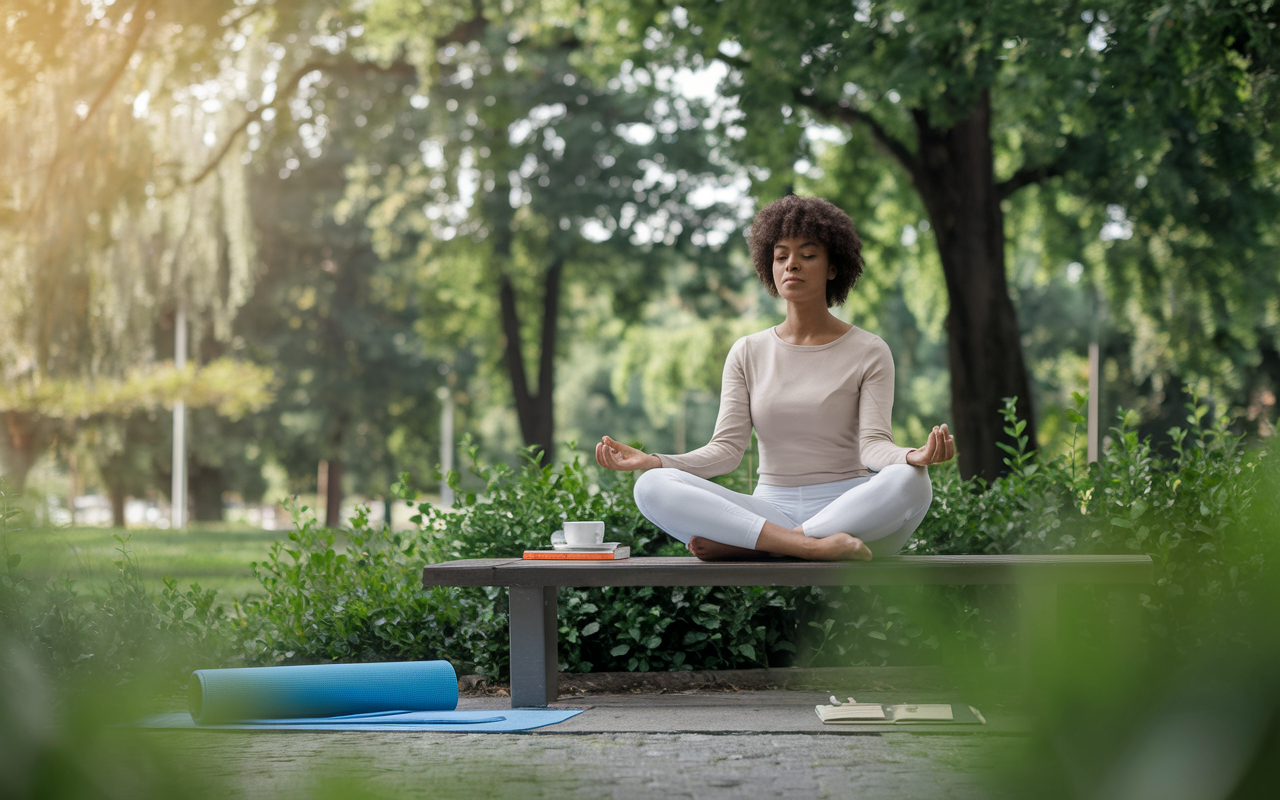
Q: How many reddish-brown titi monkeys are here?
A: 0